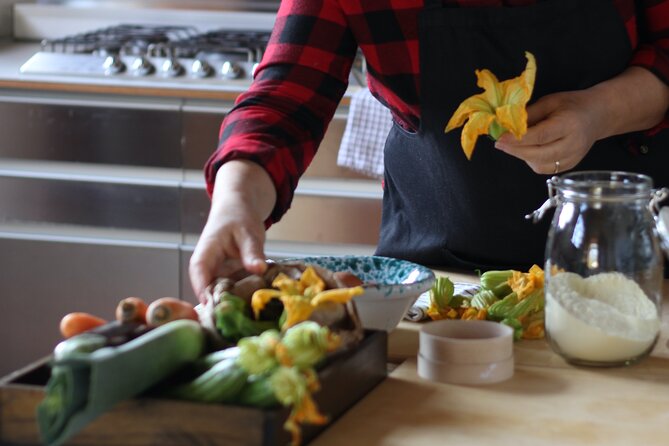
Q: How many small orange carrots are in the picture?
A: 3